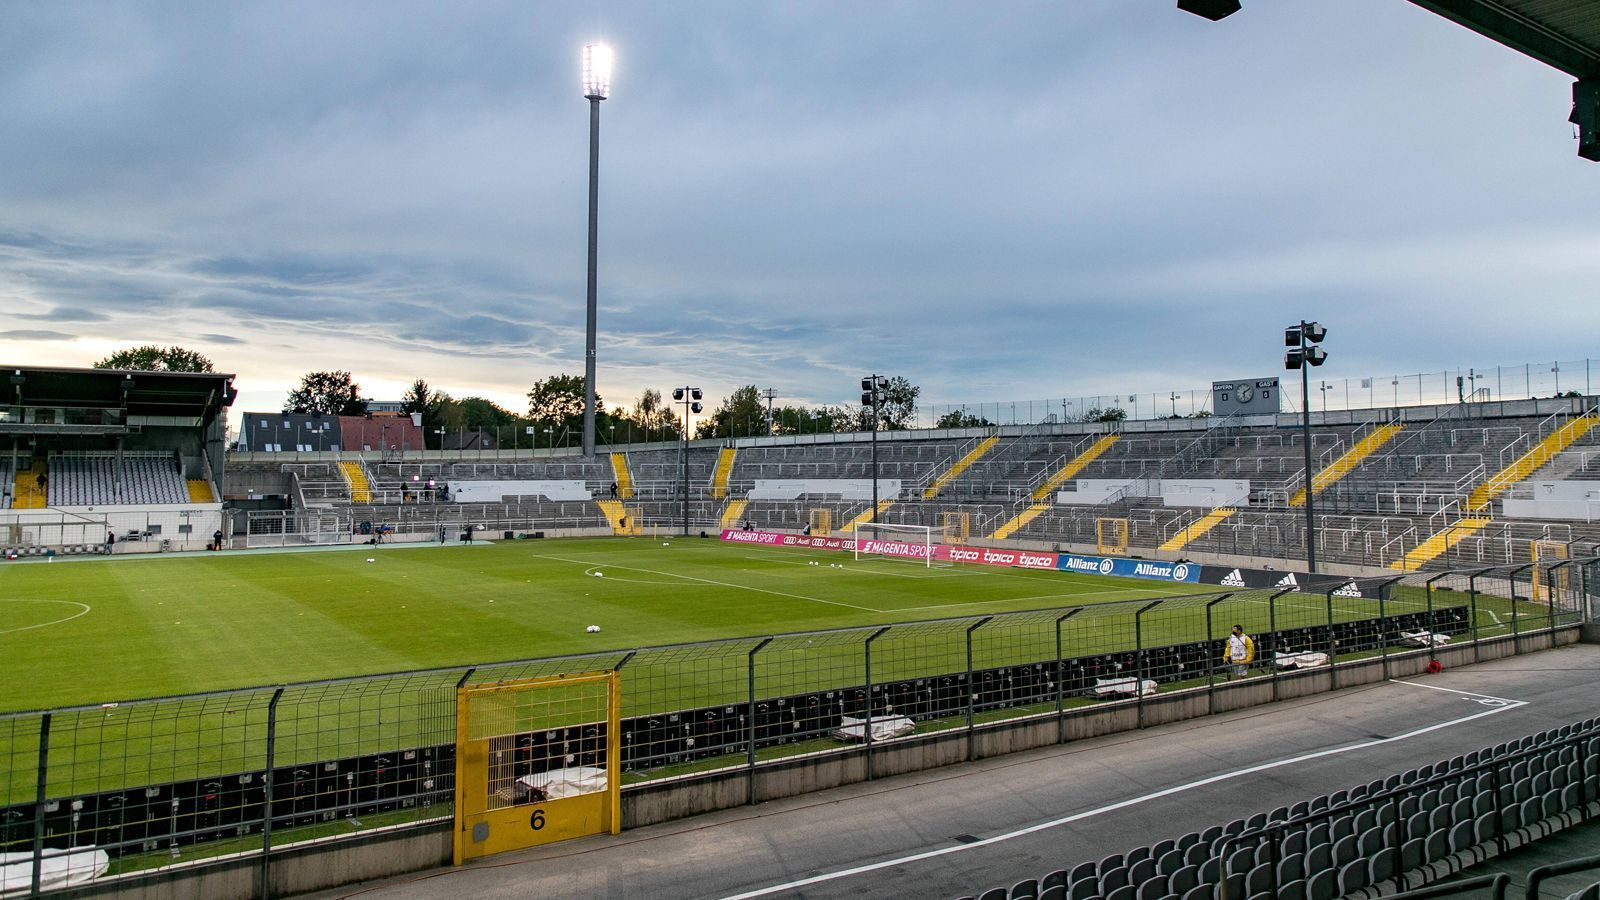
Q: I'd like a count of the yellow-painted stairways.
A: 15